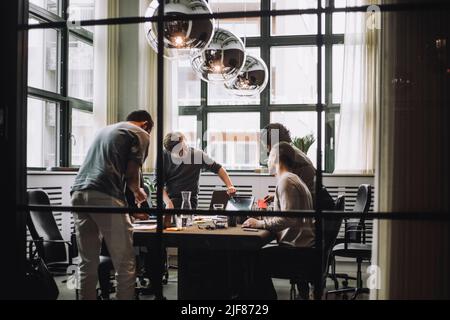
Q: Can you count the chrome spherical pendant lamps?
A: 3